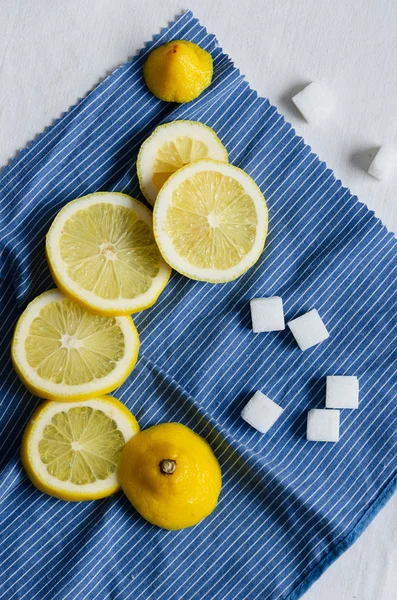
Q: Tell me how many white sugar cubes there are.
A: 7